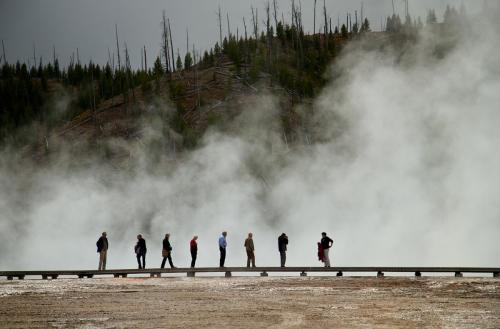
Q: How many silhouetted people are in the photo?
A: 8